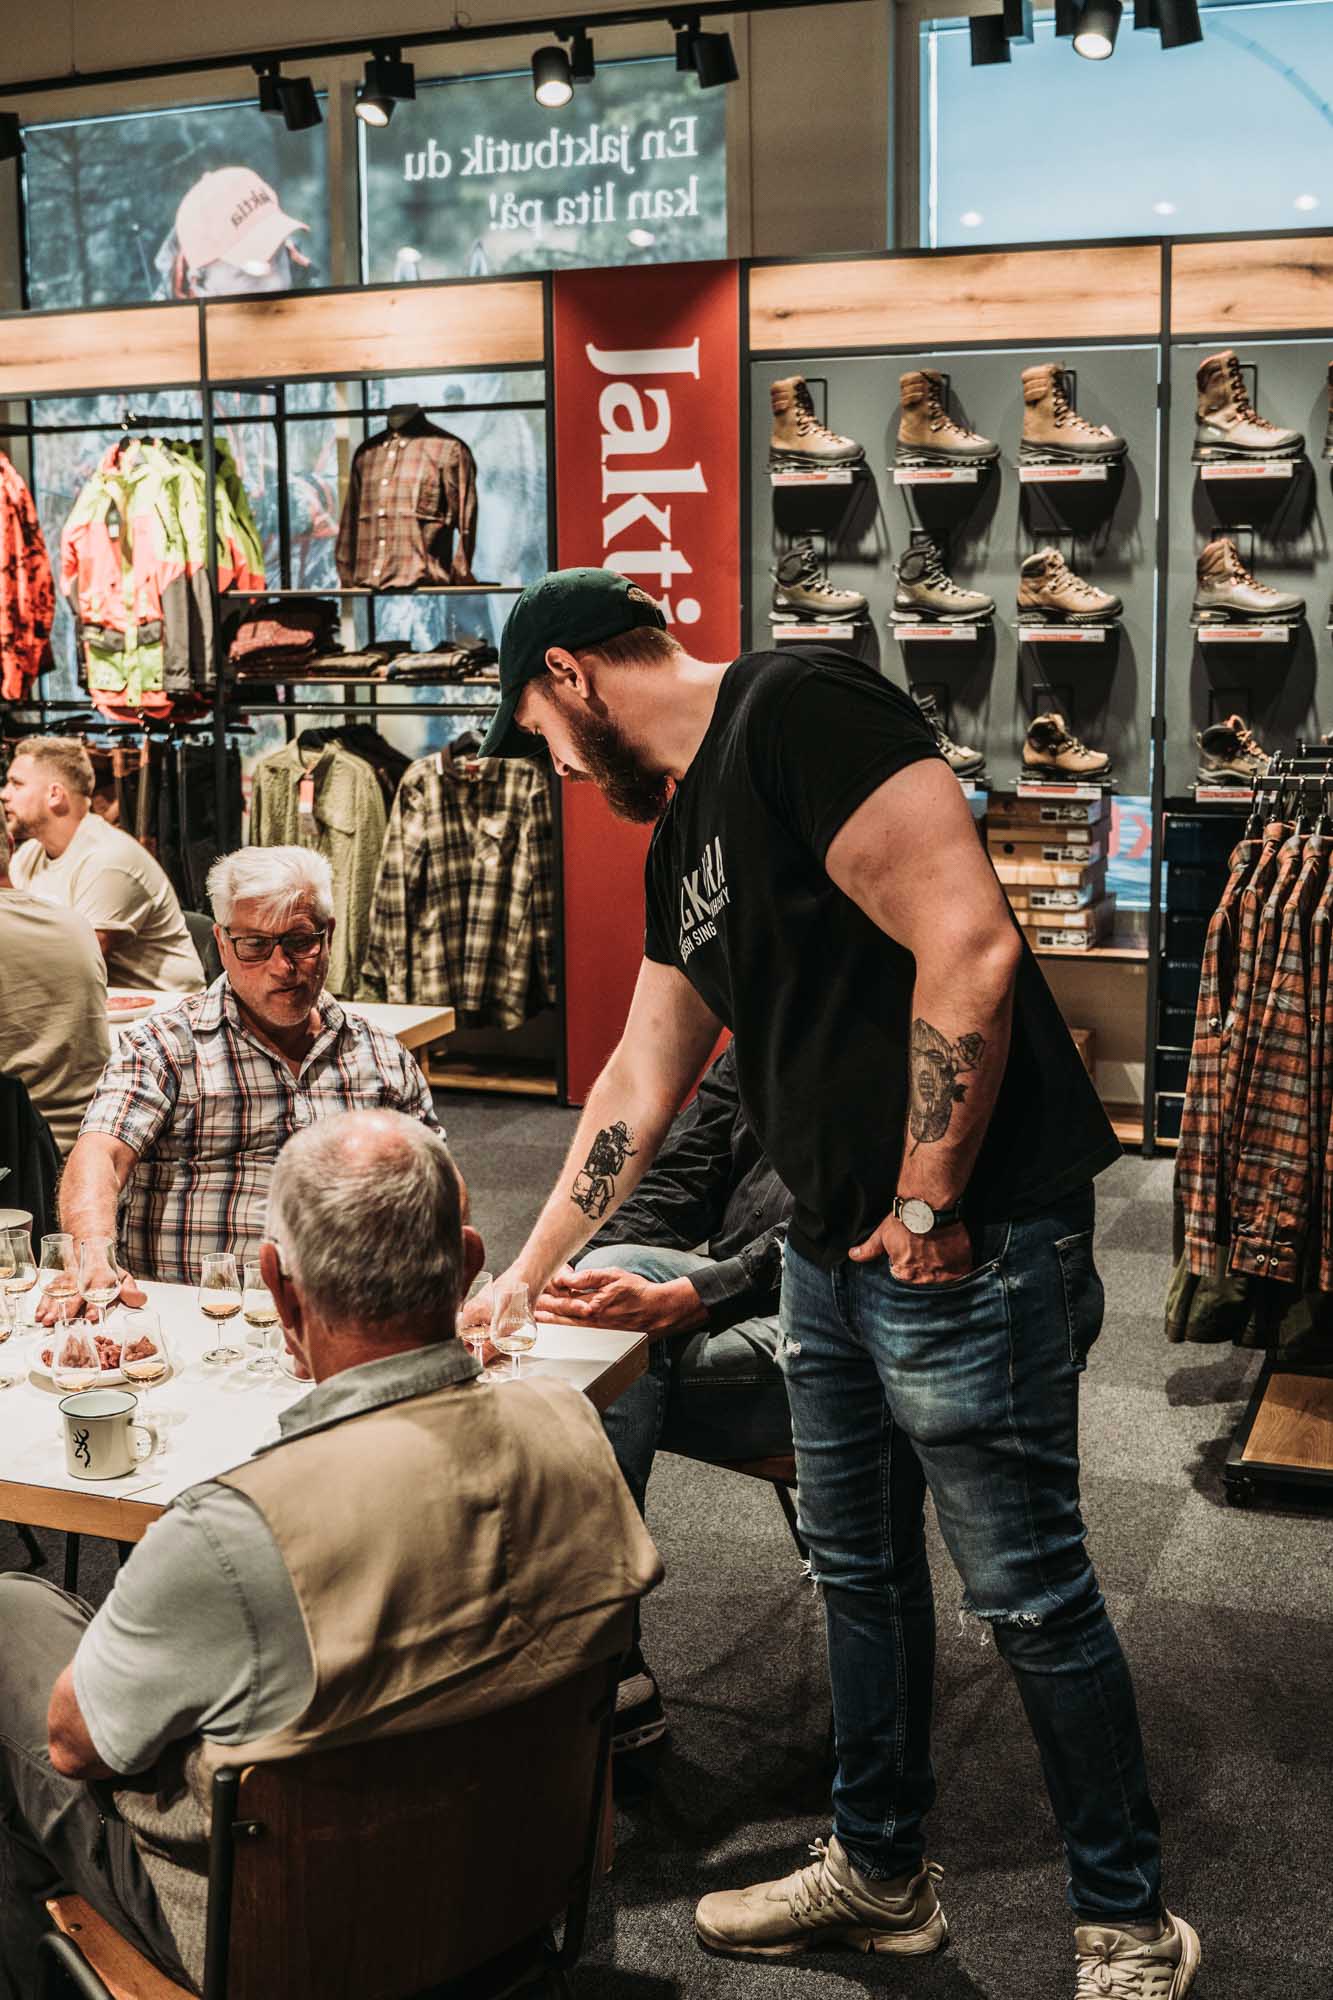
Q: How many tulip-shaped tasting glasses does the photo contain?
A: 11